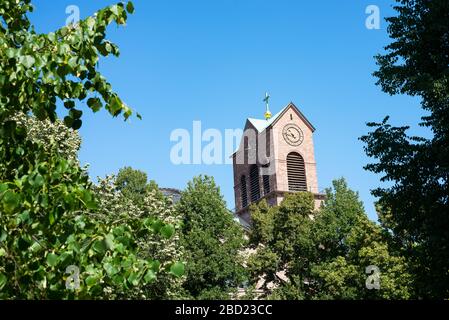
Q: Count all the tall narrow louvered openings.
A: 4